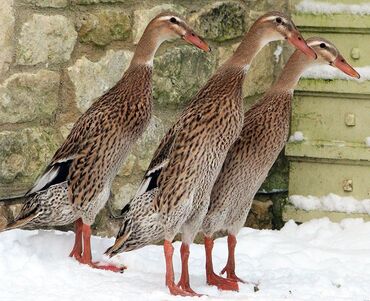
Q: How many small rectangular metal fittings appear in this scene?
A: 3